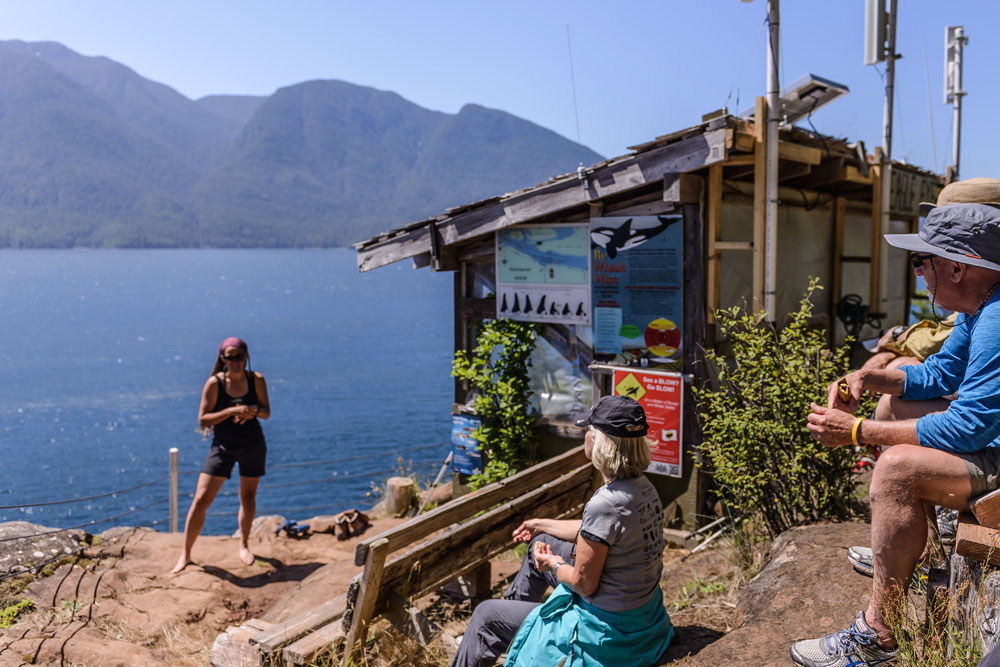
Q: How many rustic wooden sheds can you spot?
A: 1